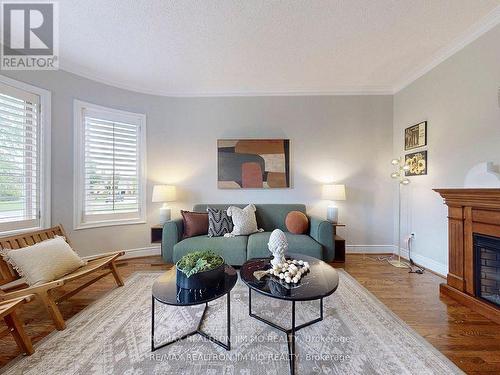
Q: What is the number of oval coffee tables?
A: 2